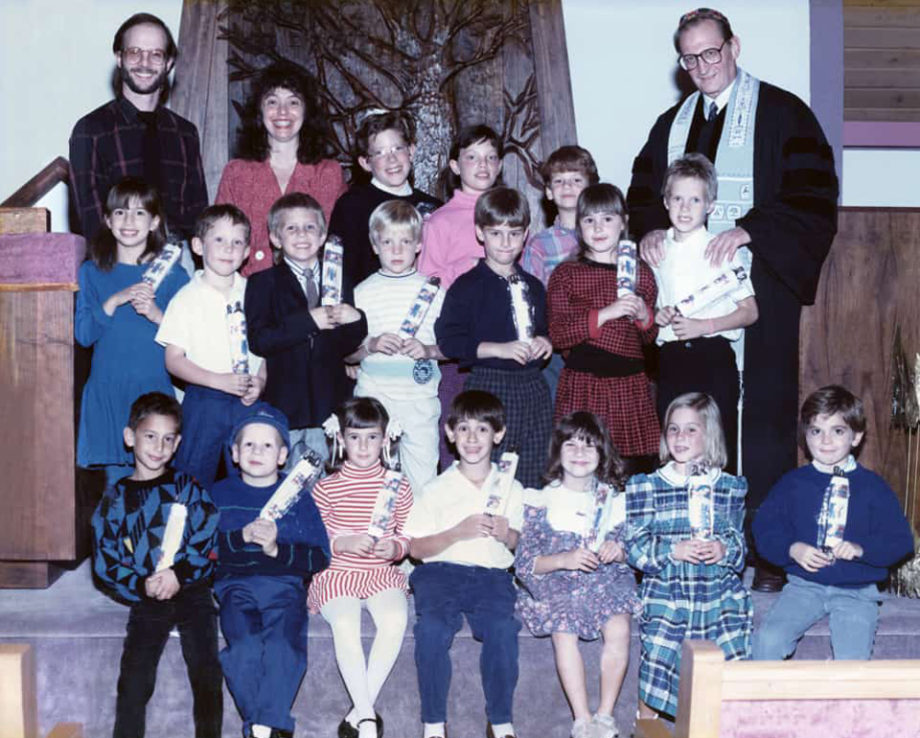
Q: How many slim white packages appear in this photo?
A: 14